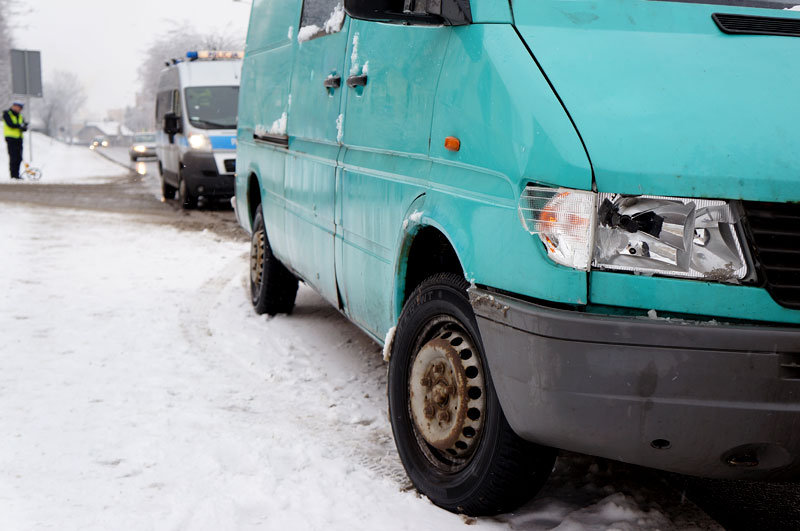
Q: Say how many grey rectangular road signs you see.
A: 1